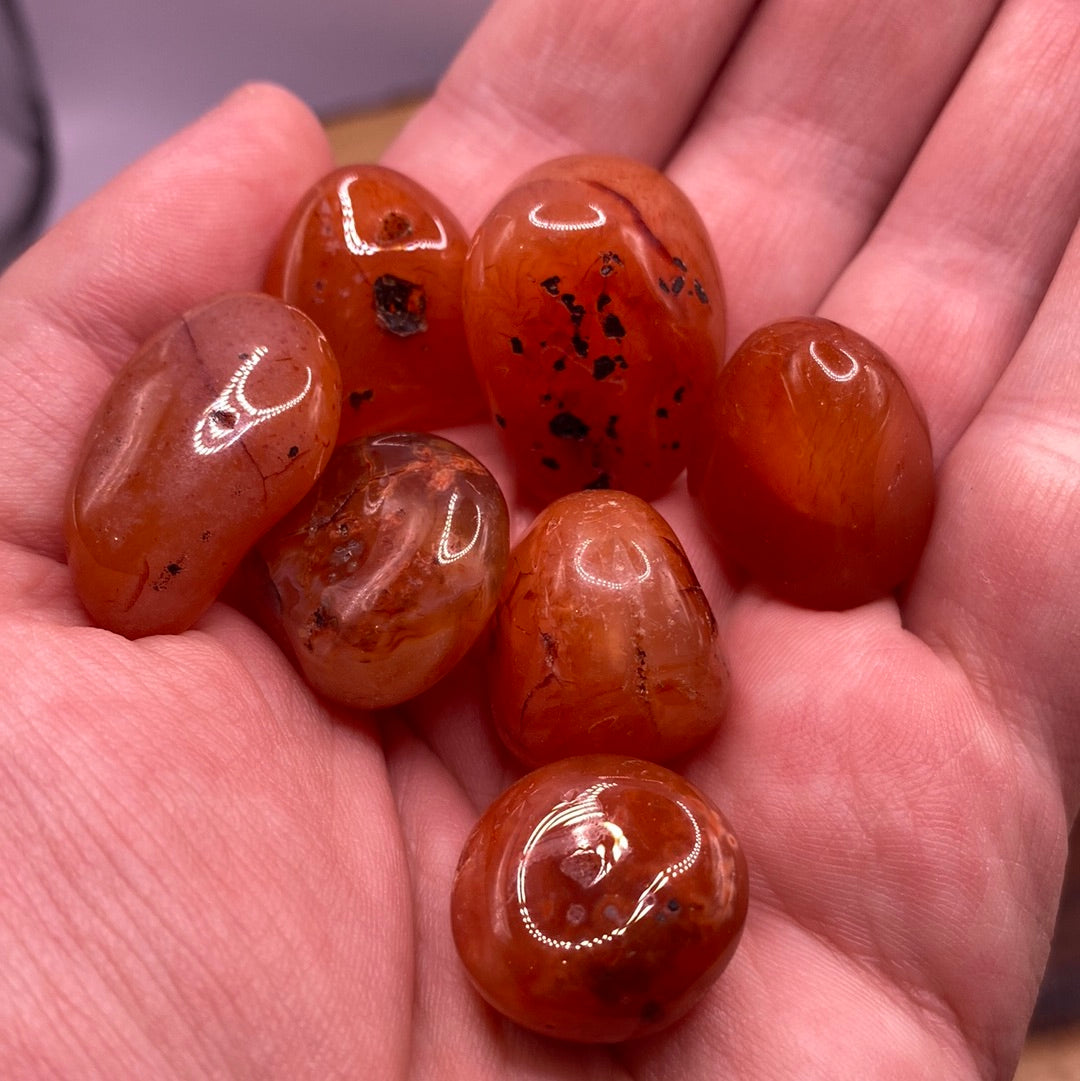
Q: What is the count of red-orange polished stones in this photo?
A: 7